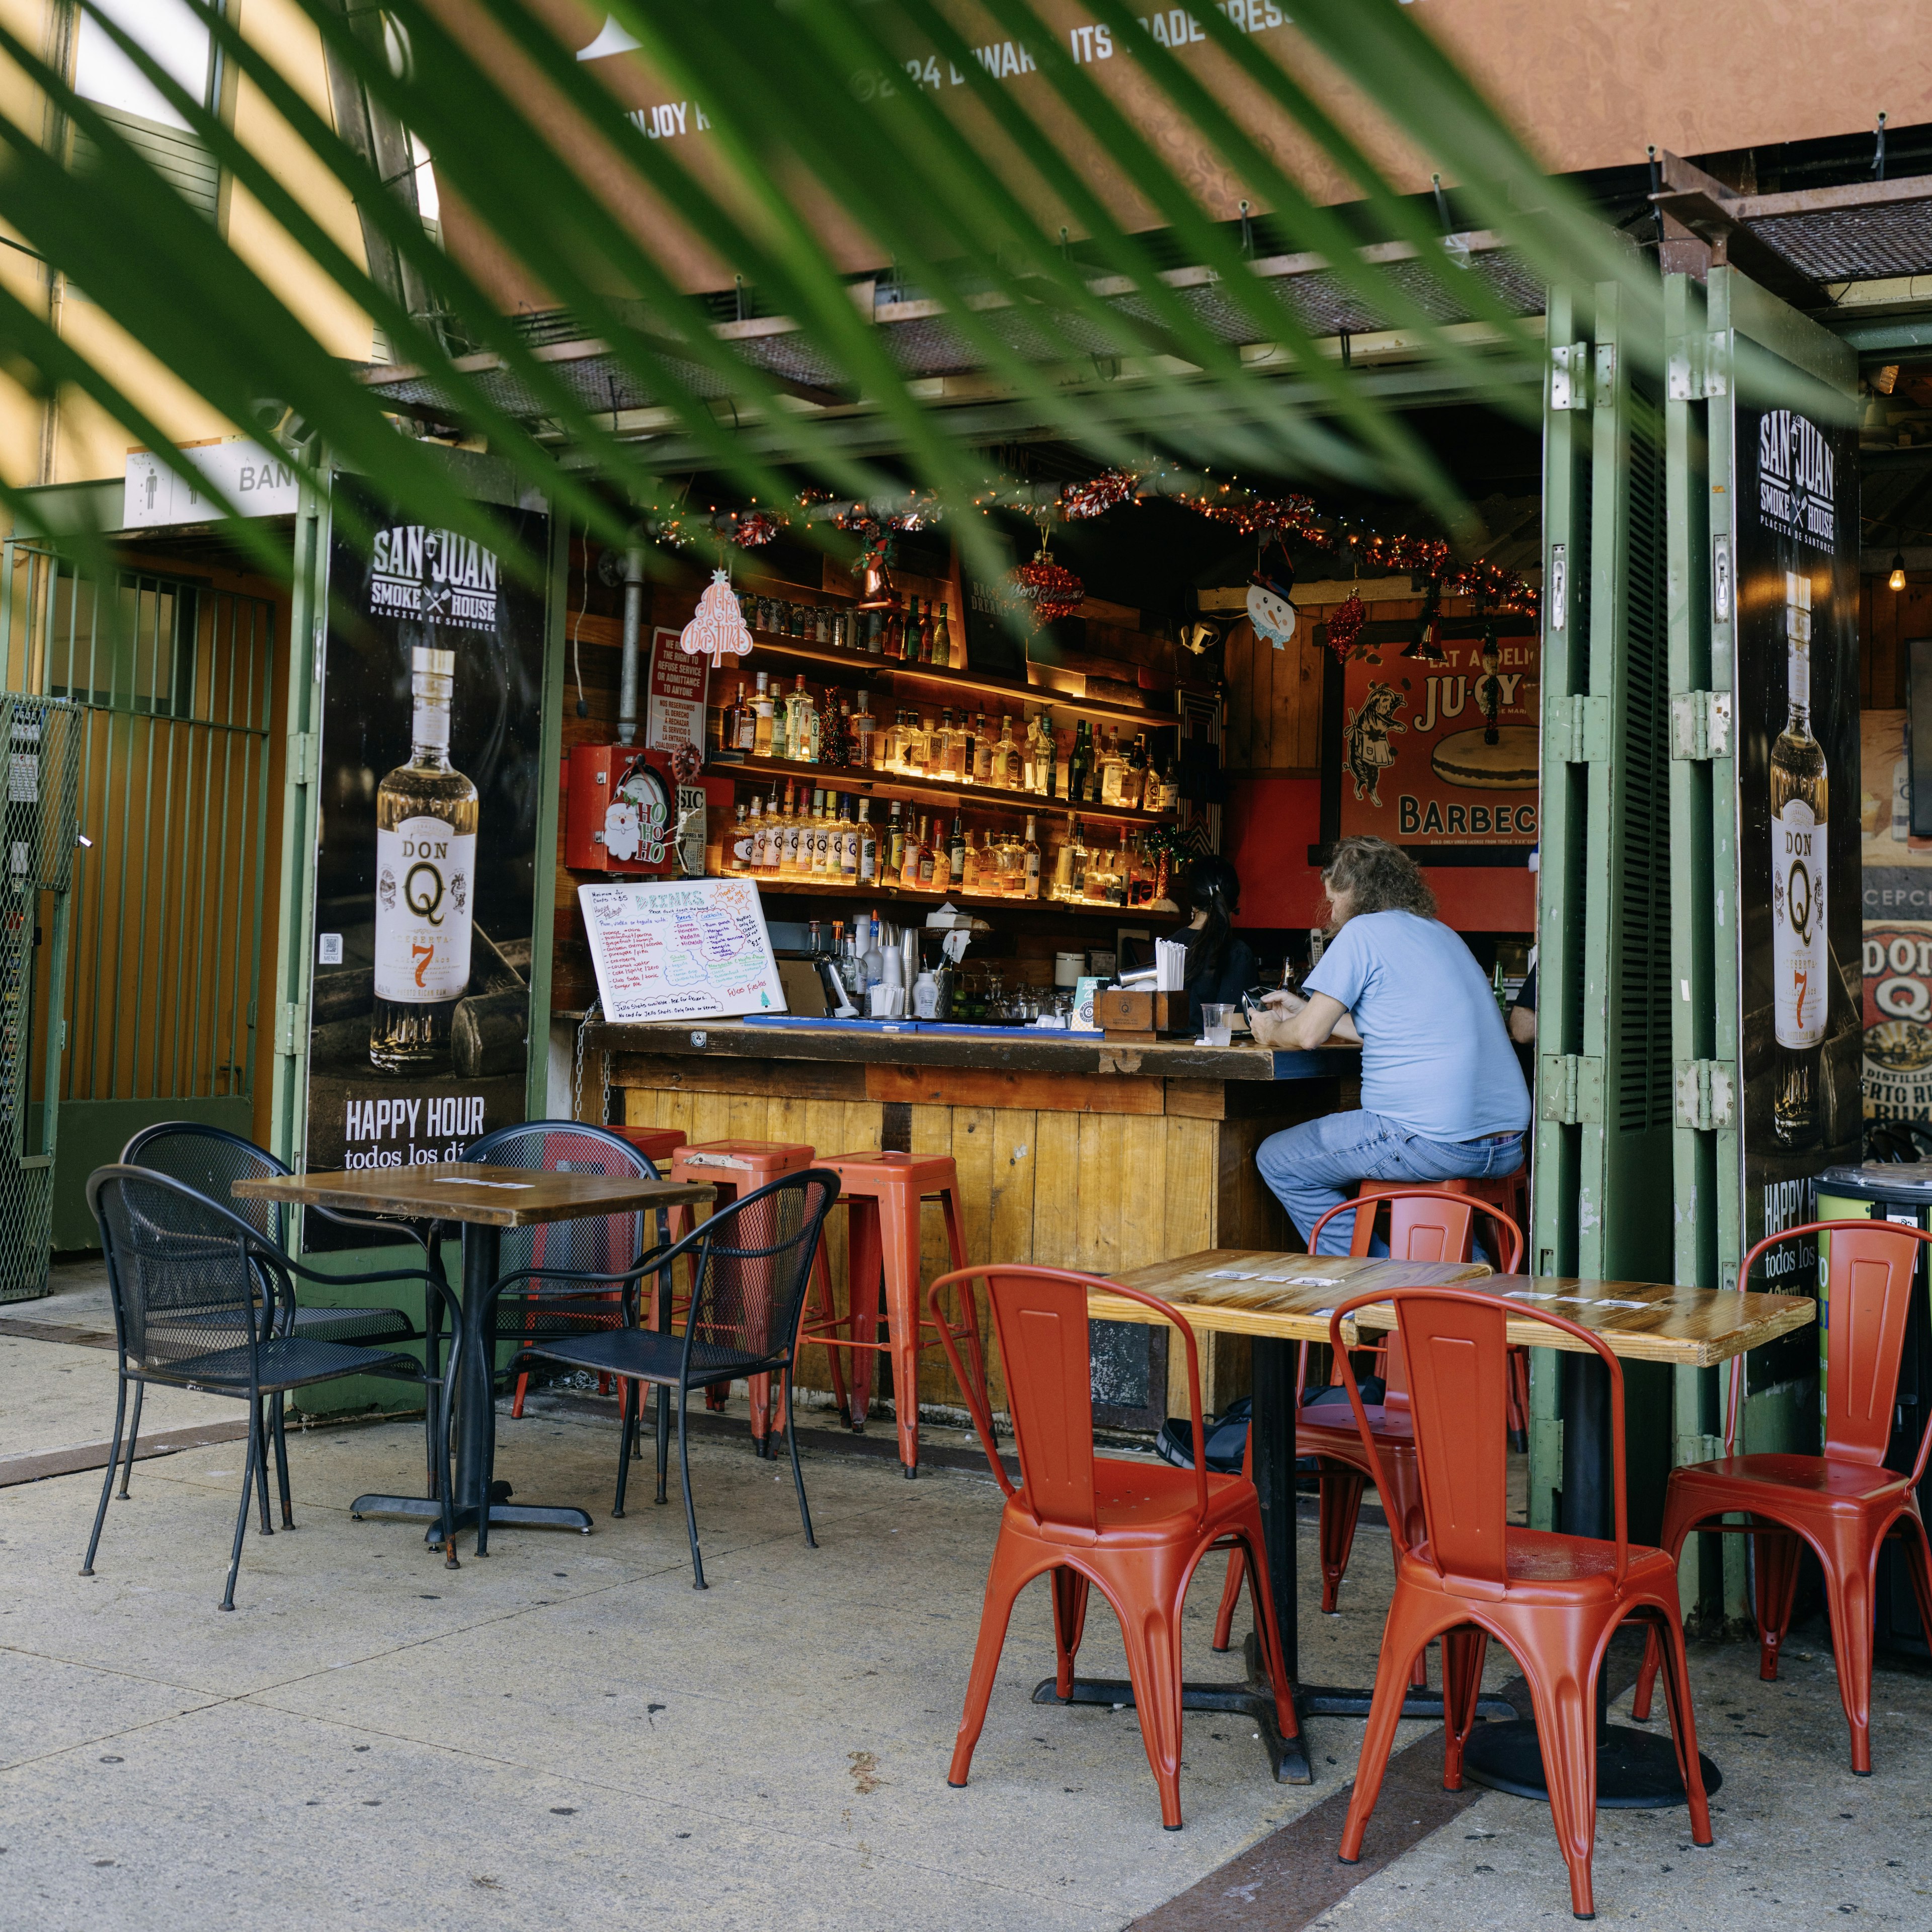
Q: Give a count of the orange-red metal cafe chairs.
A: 4